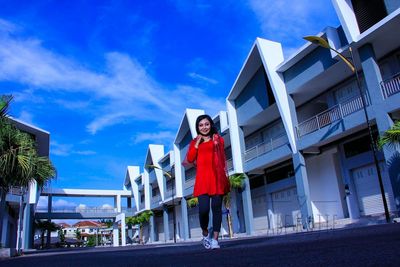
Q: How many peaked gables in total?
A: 4